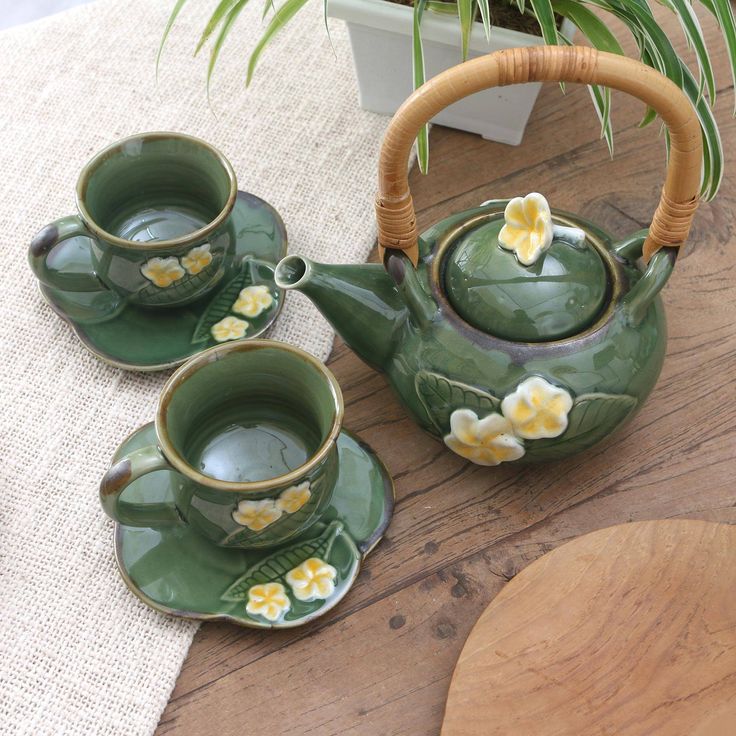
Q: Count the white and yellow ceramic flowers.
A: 11